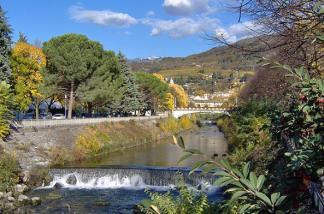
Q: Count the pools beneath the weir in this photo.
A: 1